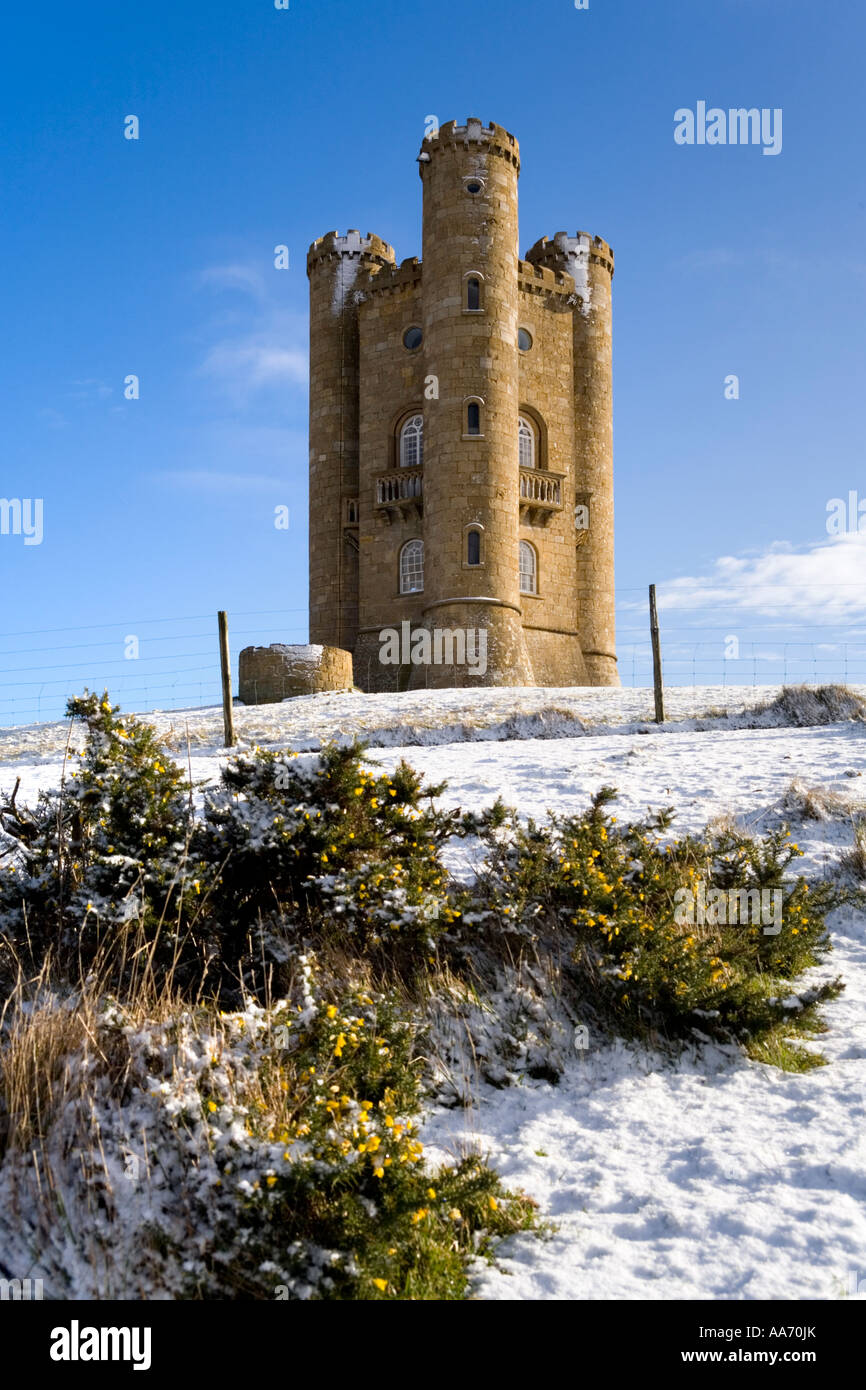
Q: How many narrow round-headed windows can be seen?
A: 3